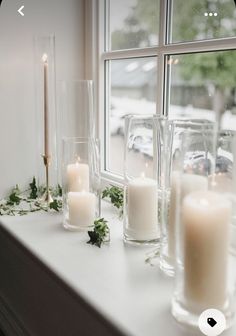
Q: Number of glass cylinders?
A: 6